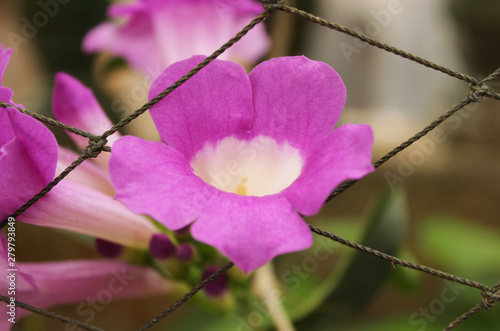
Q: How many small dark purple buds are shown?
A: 4